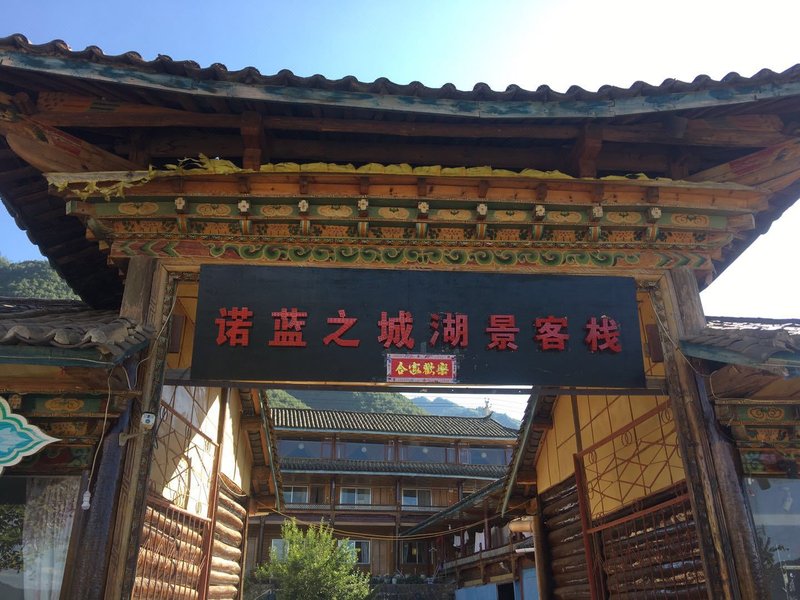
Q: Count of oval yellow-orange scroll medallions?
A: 12